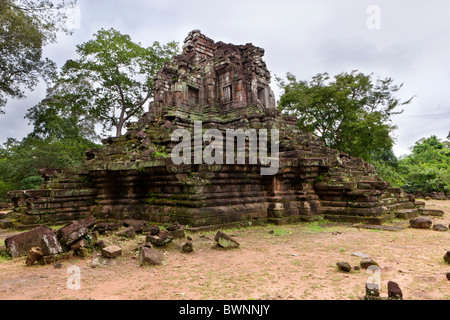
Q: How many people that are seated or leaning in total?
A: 0